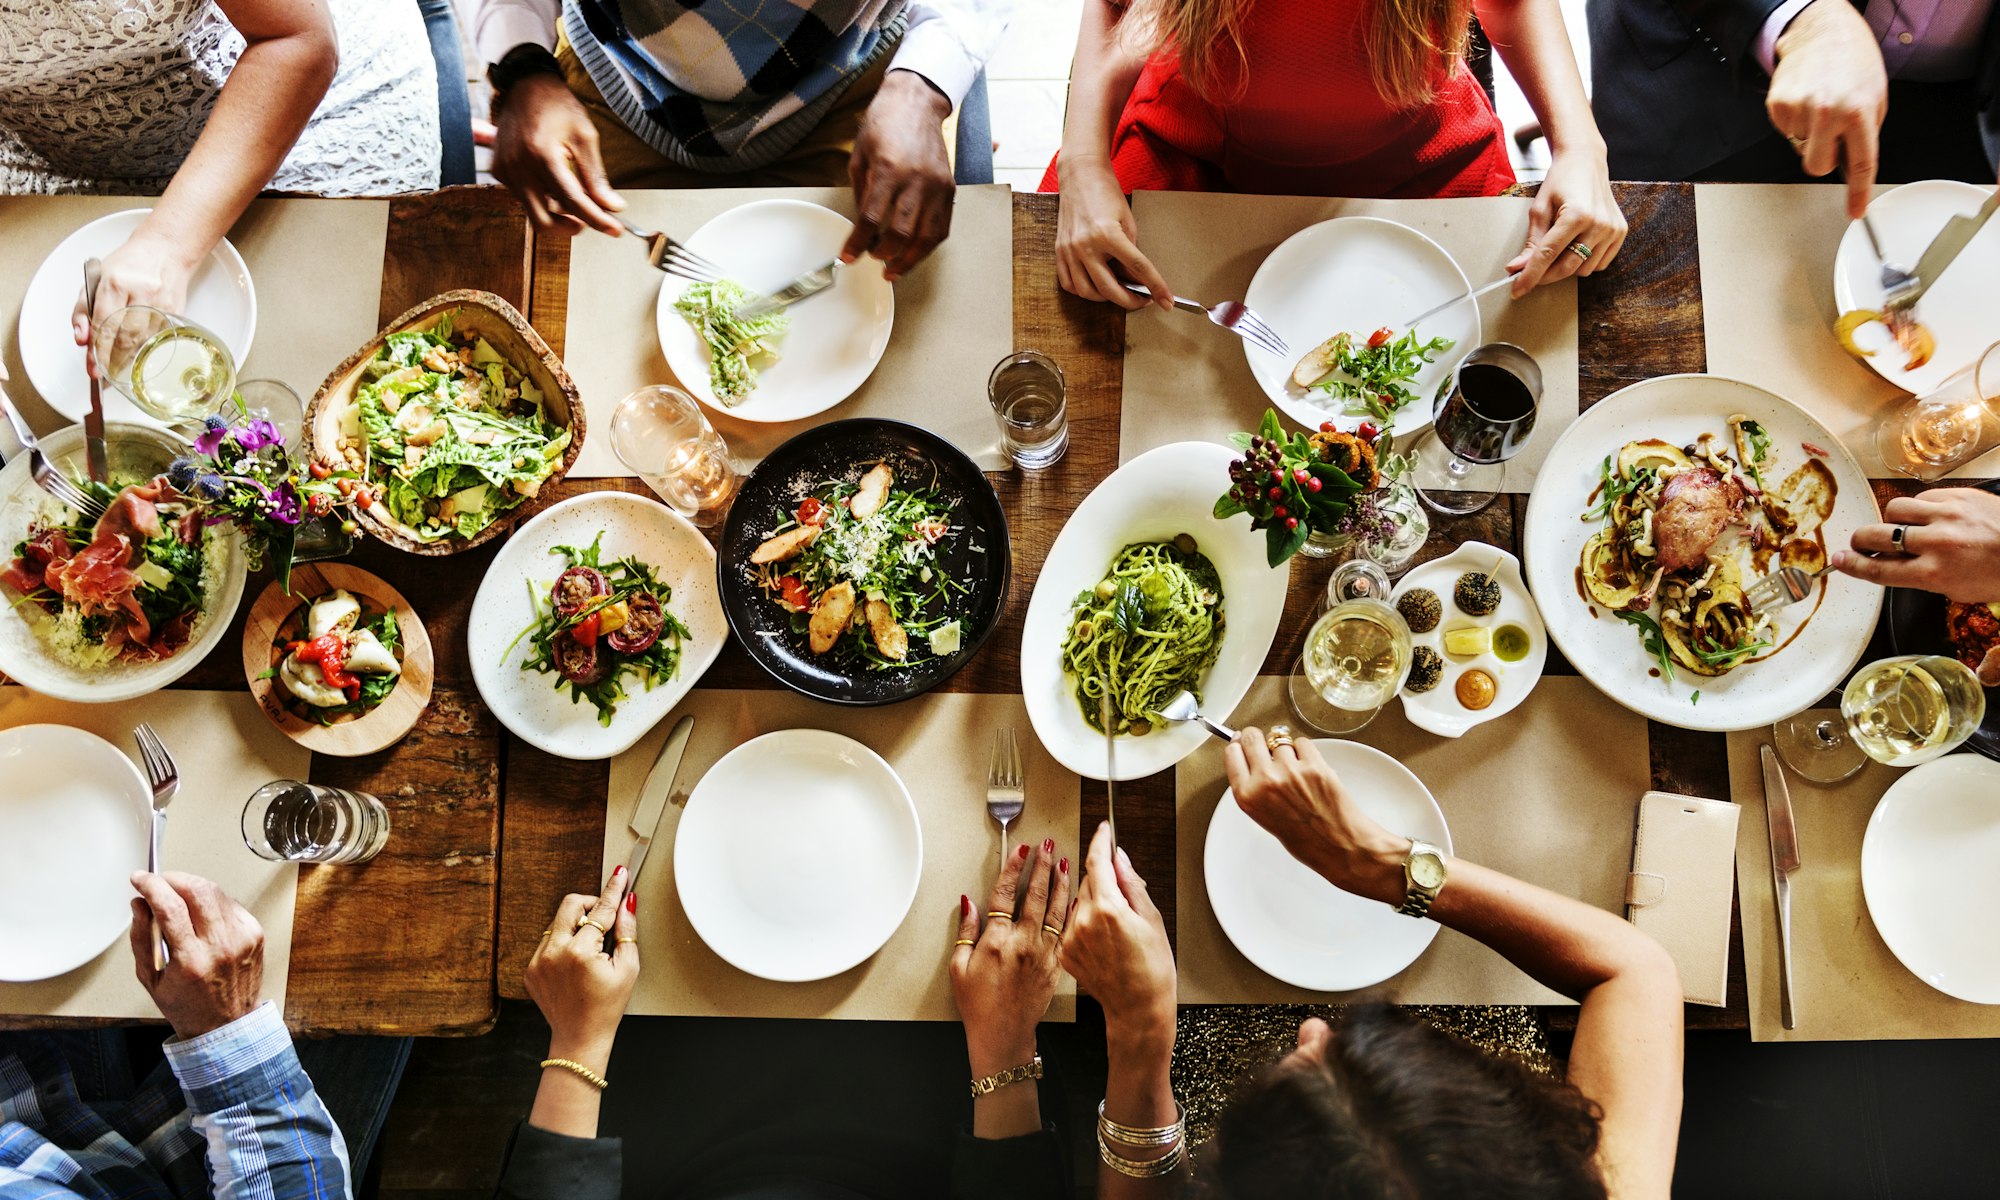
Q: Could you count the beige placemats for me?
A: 8